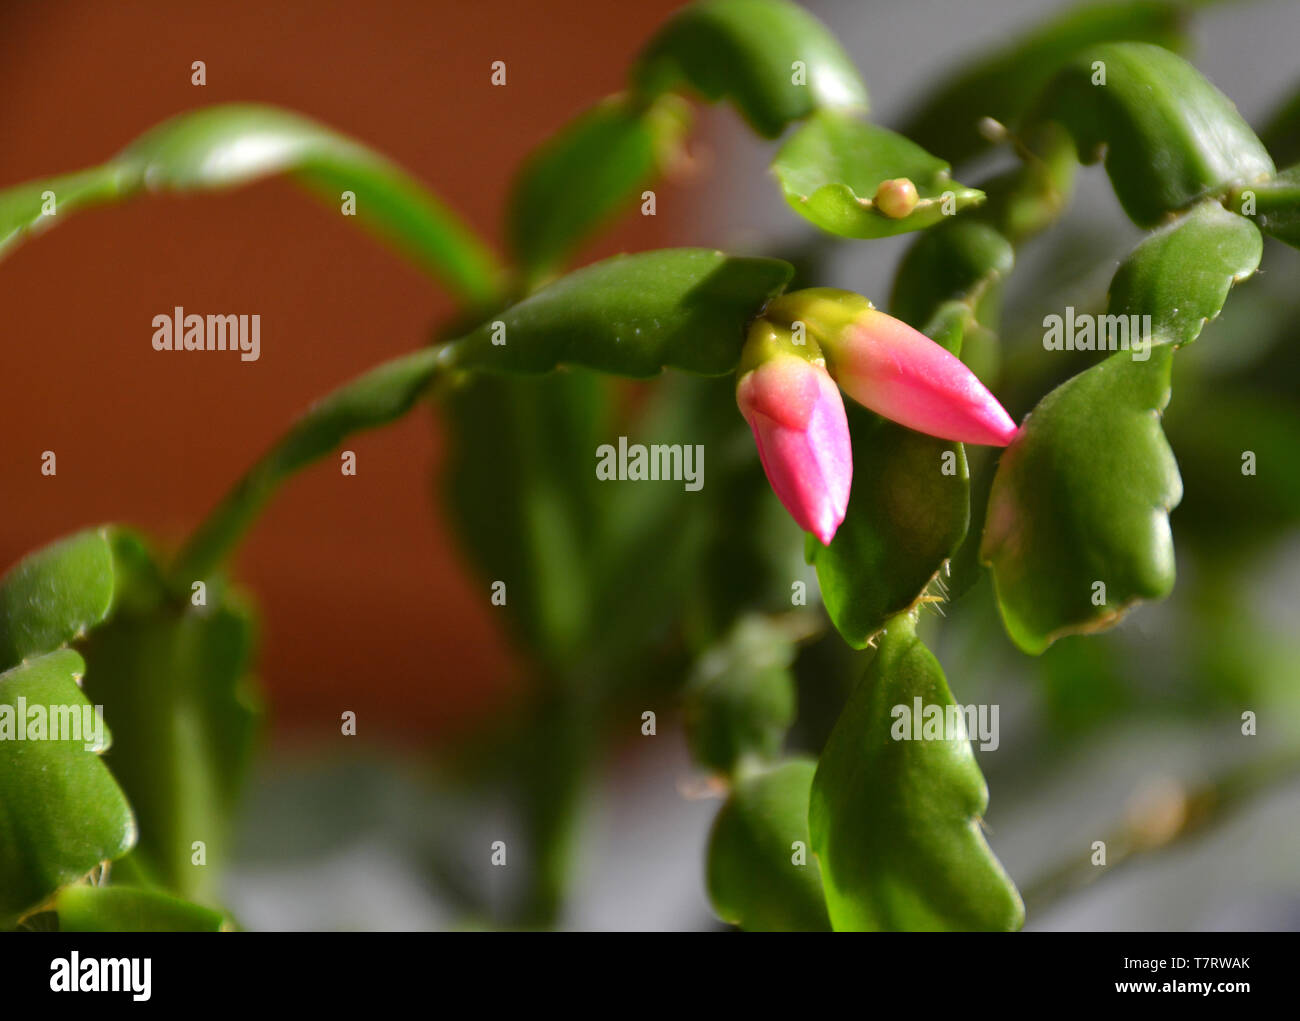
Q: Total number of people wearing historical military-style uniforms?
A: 0